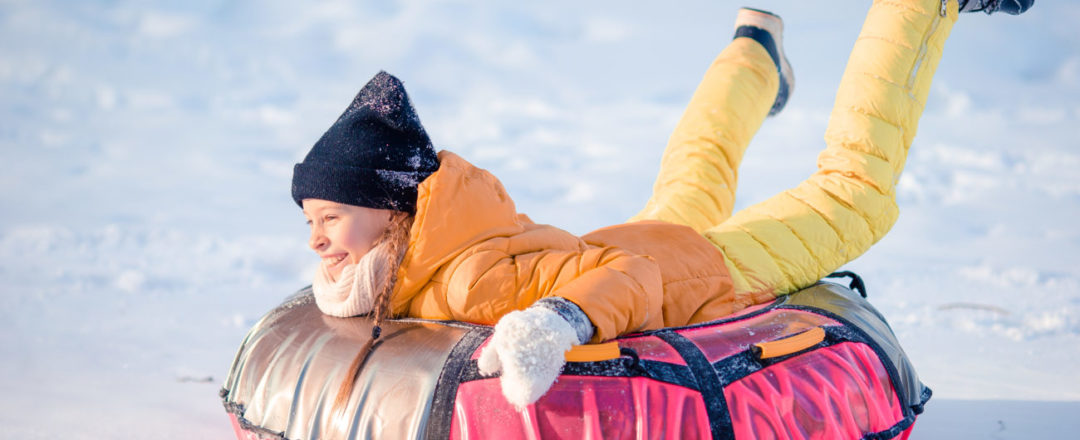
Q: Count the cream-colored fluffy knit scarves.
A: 1